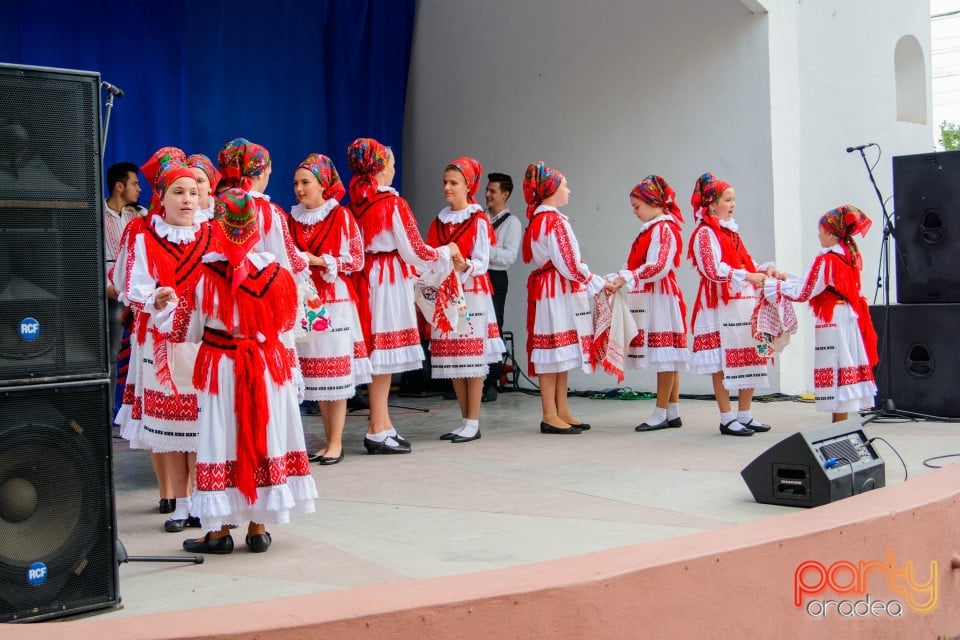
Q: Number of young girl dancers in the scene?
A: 12